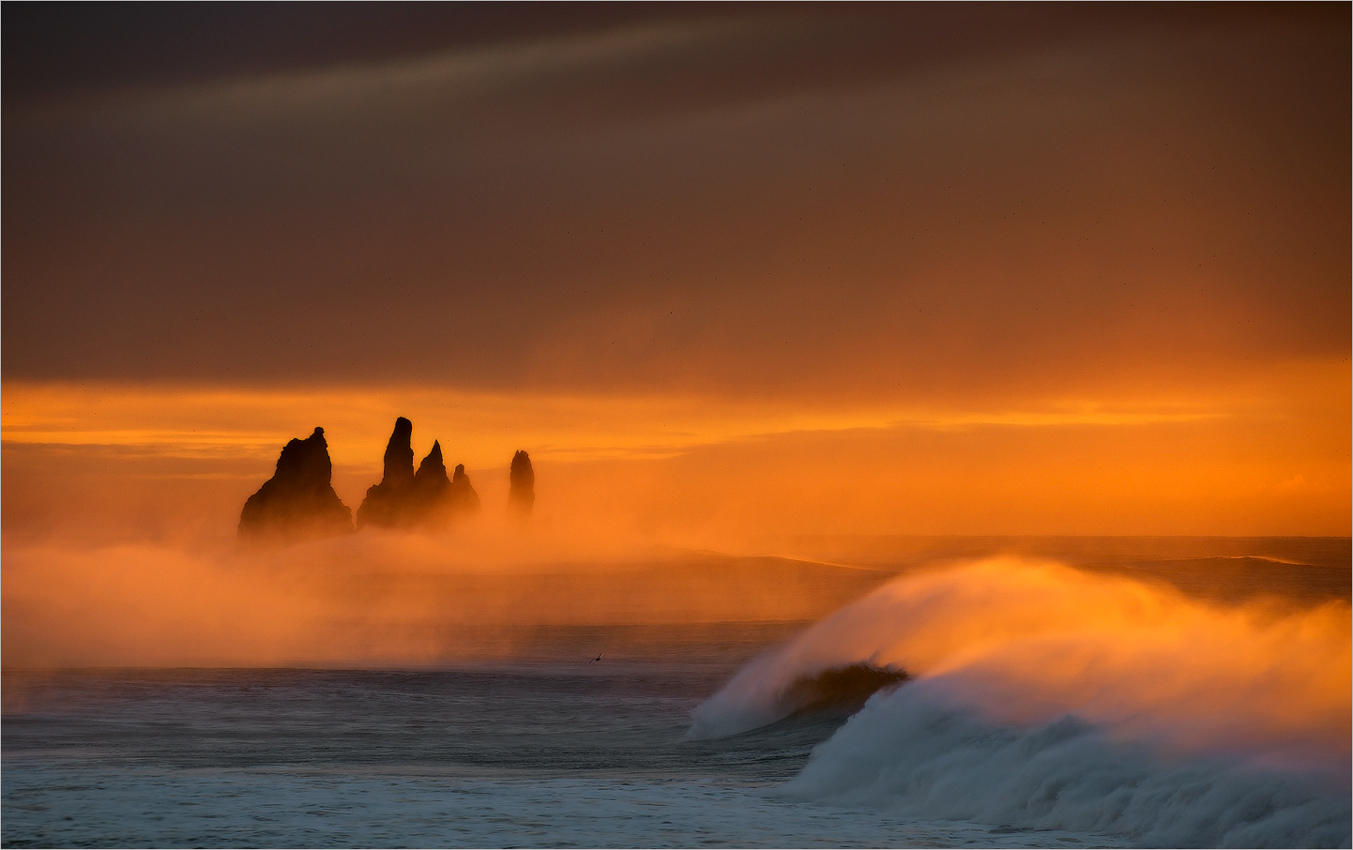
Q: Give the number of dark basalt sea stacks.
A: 5